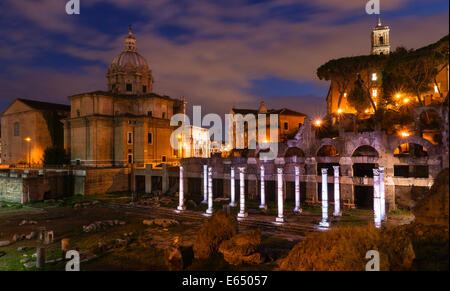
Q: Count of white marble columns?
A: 12